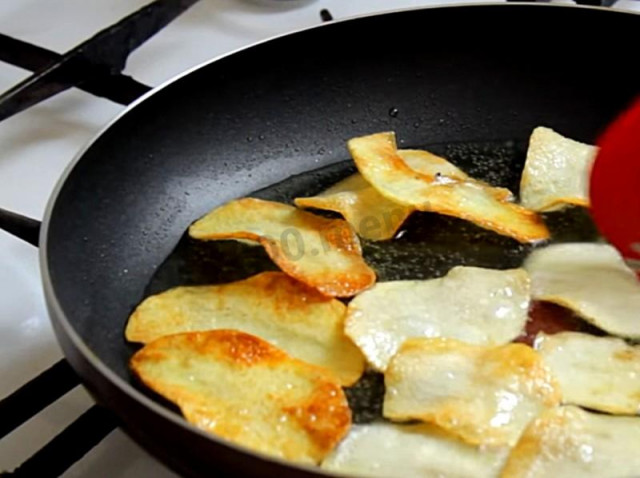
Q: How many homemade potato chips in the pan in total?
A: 12